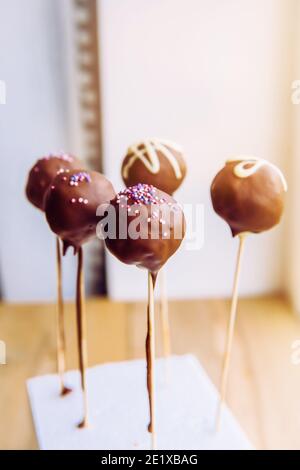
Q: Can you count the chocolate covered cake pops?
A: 5